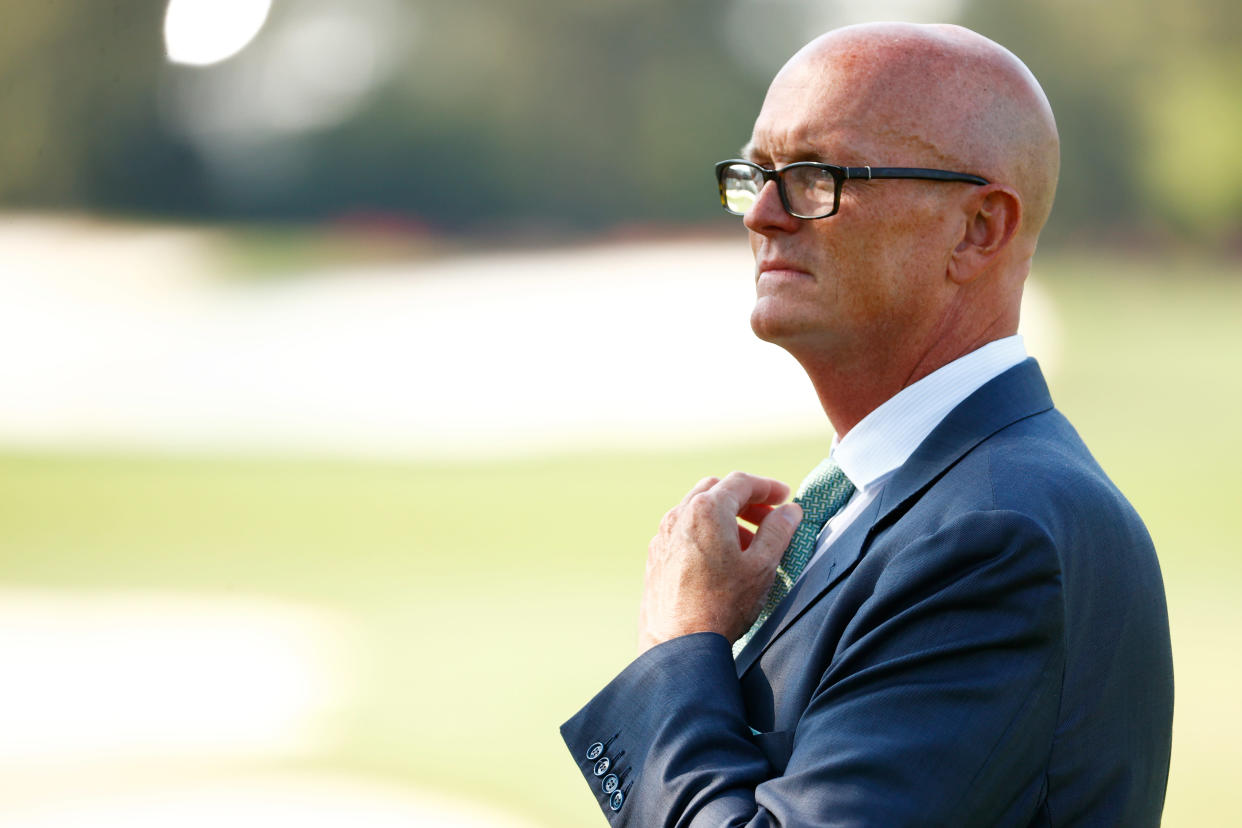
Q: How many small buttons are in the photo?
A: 4